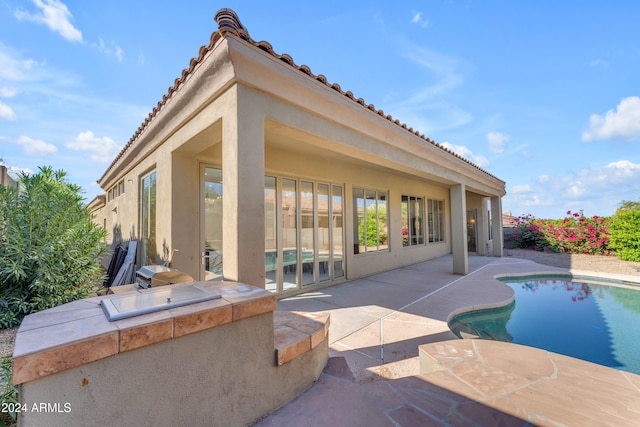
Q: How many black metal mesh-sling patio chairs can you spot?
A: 0